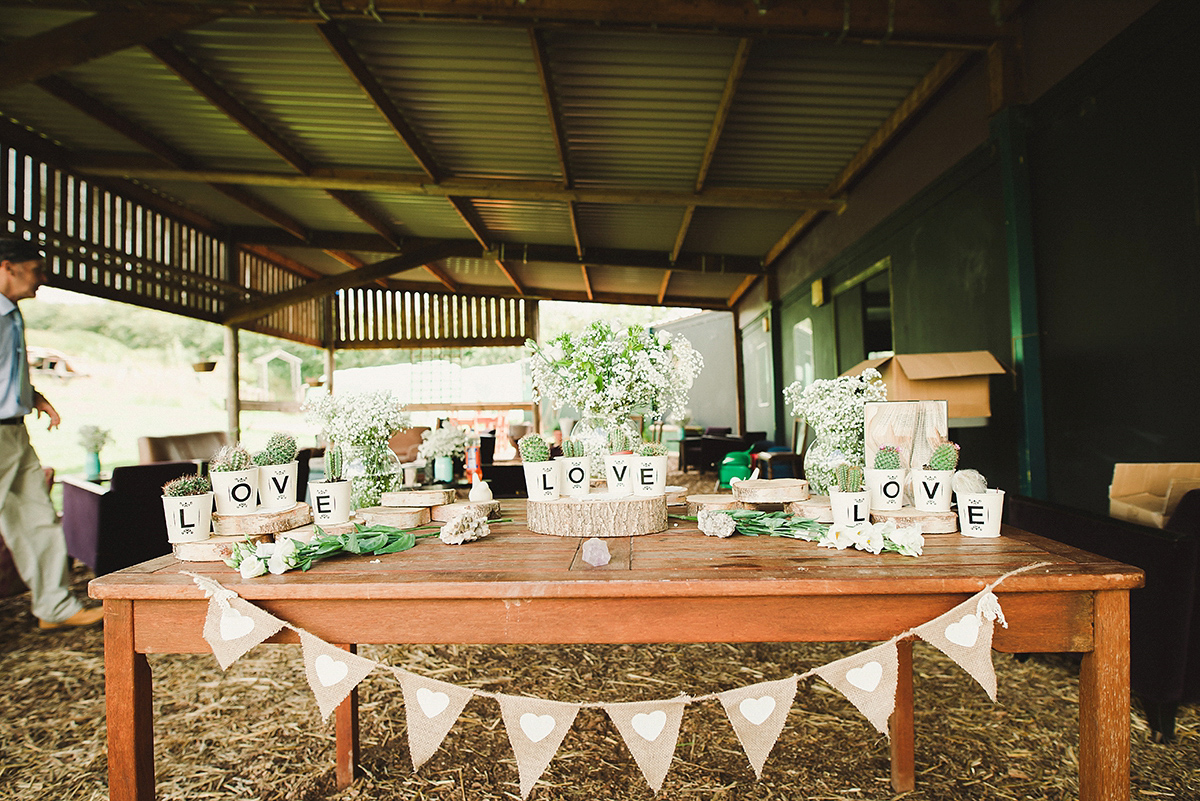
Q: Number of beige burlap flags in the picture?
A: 8